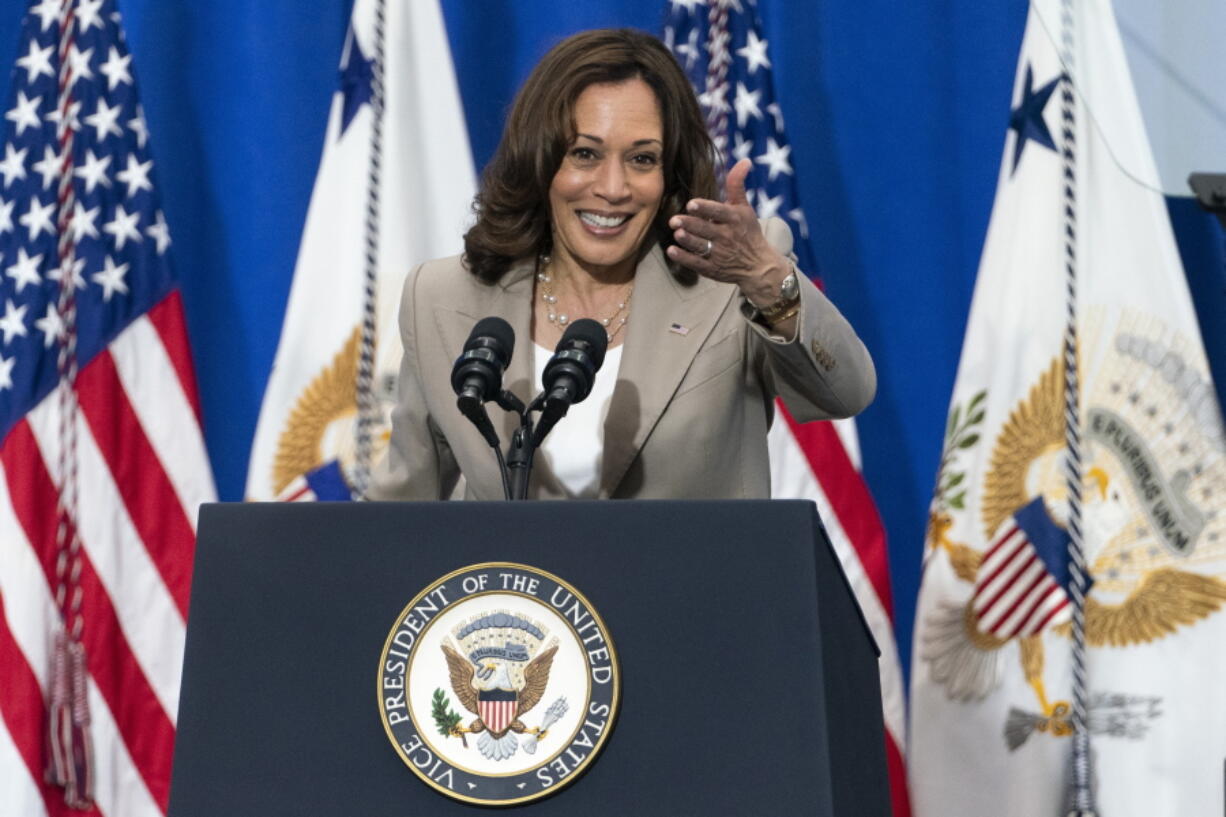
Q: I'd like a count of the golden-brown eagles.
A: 3